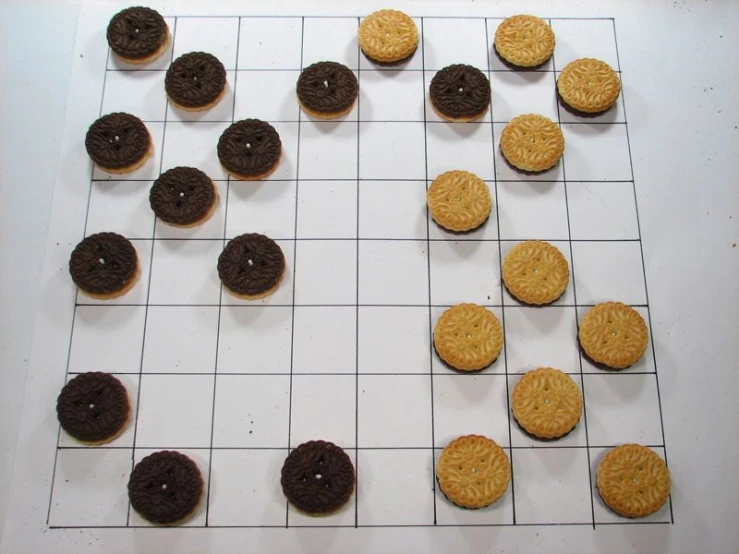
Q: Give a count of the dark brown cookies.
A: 12